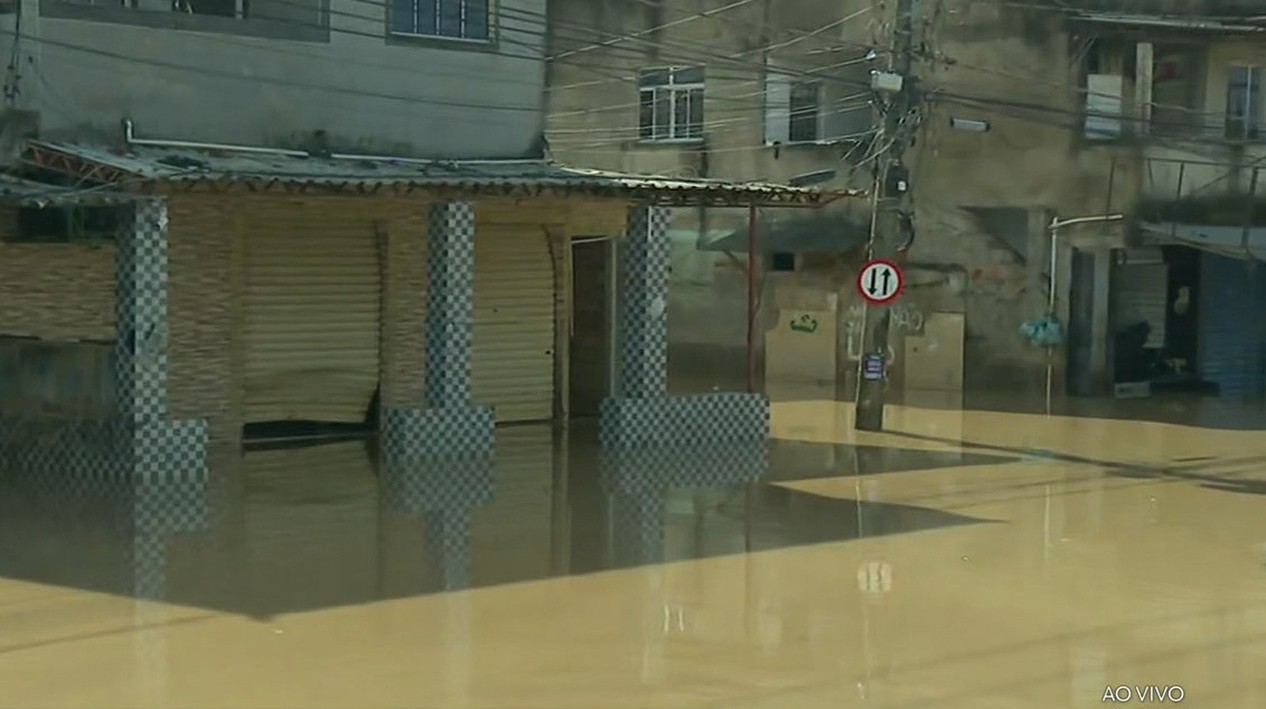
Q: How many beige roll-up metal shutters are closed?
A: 2